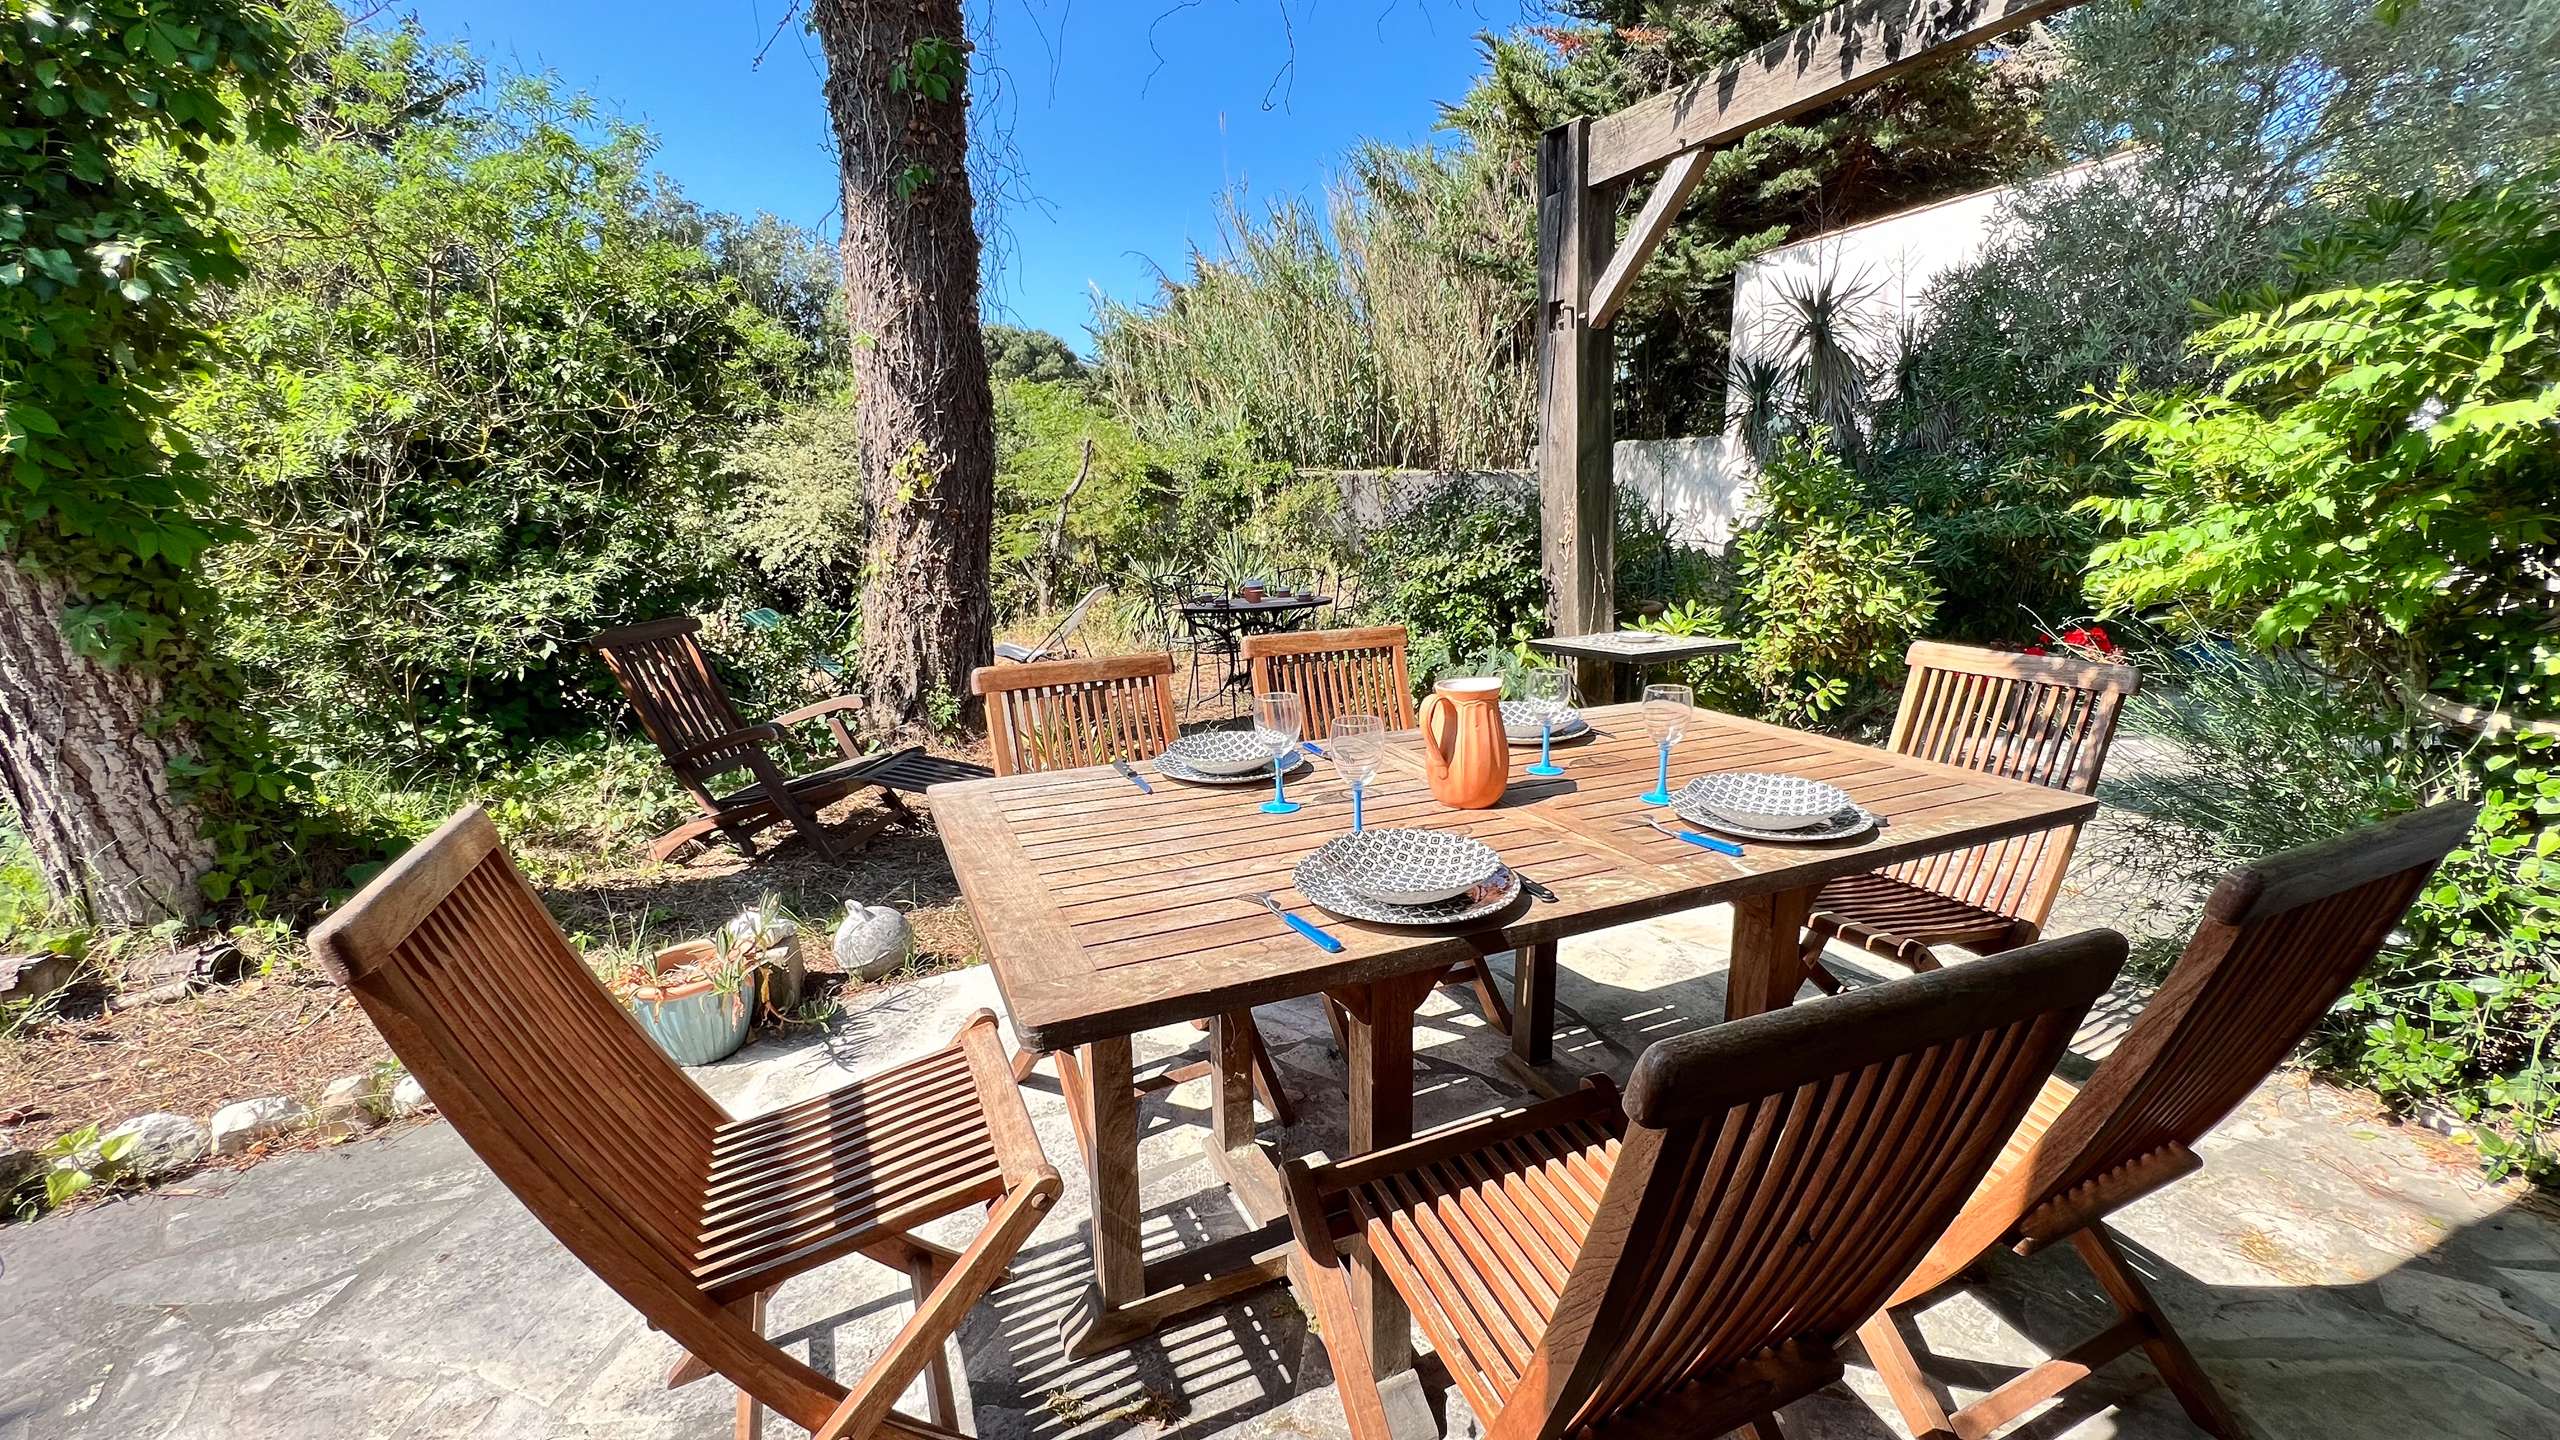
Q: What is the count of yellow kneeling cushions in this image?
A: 0